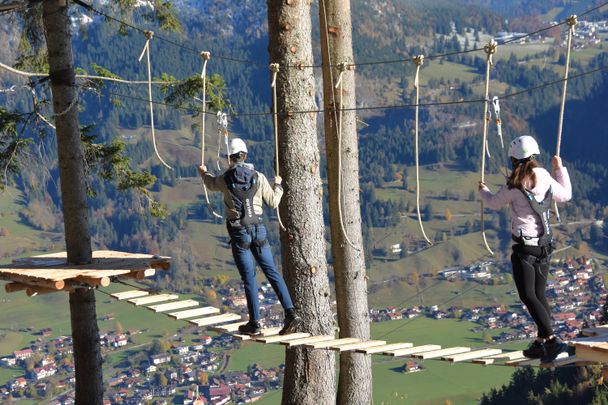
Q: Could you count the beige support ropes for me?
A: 7